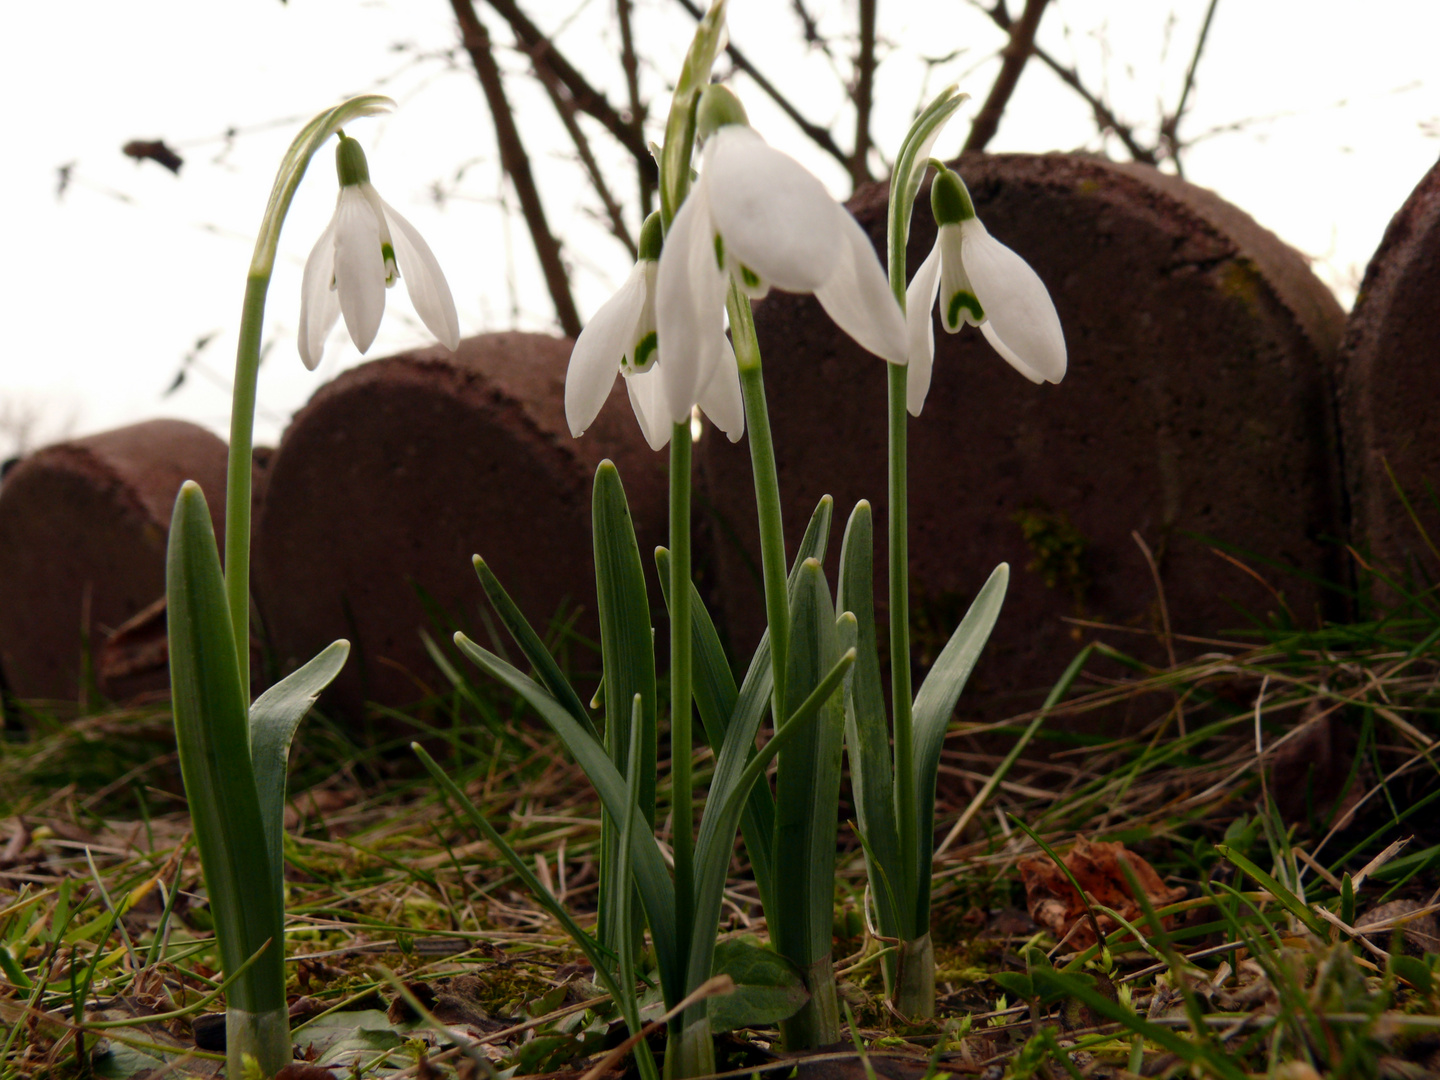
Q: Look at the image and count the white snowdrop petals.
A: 12